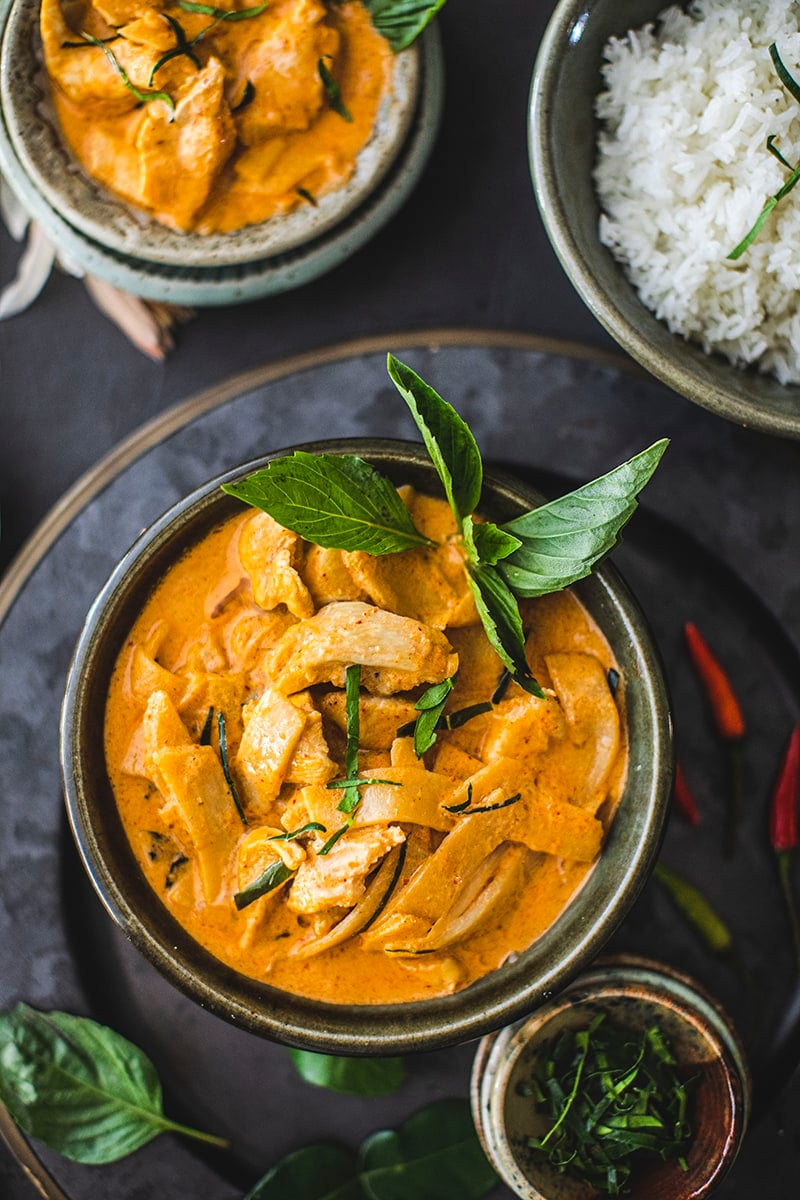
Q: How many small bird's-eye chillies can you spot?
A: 4